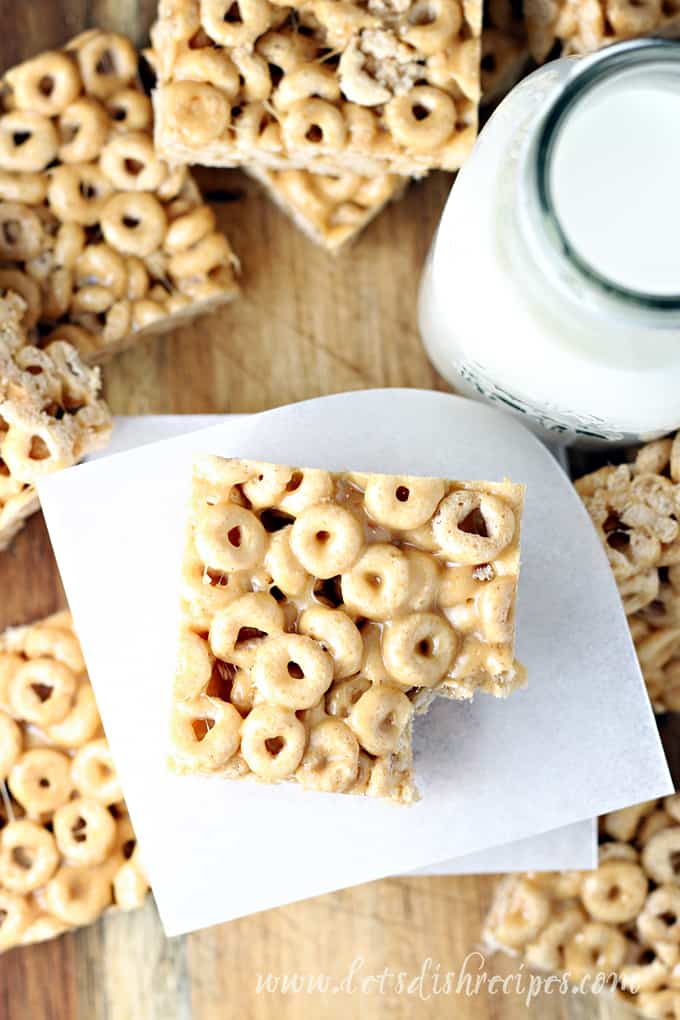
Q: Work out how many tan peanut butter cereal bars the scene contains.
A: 9